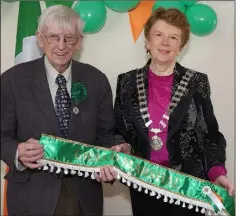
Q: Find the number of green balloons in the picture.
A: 5